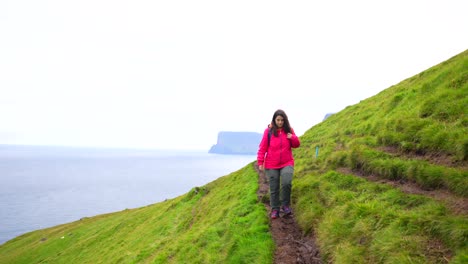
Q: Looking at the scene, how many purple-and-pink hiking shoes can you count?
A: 2